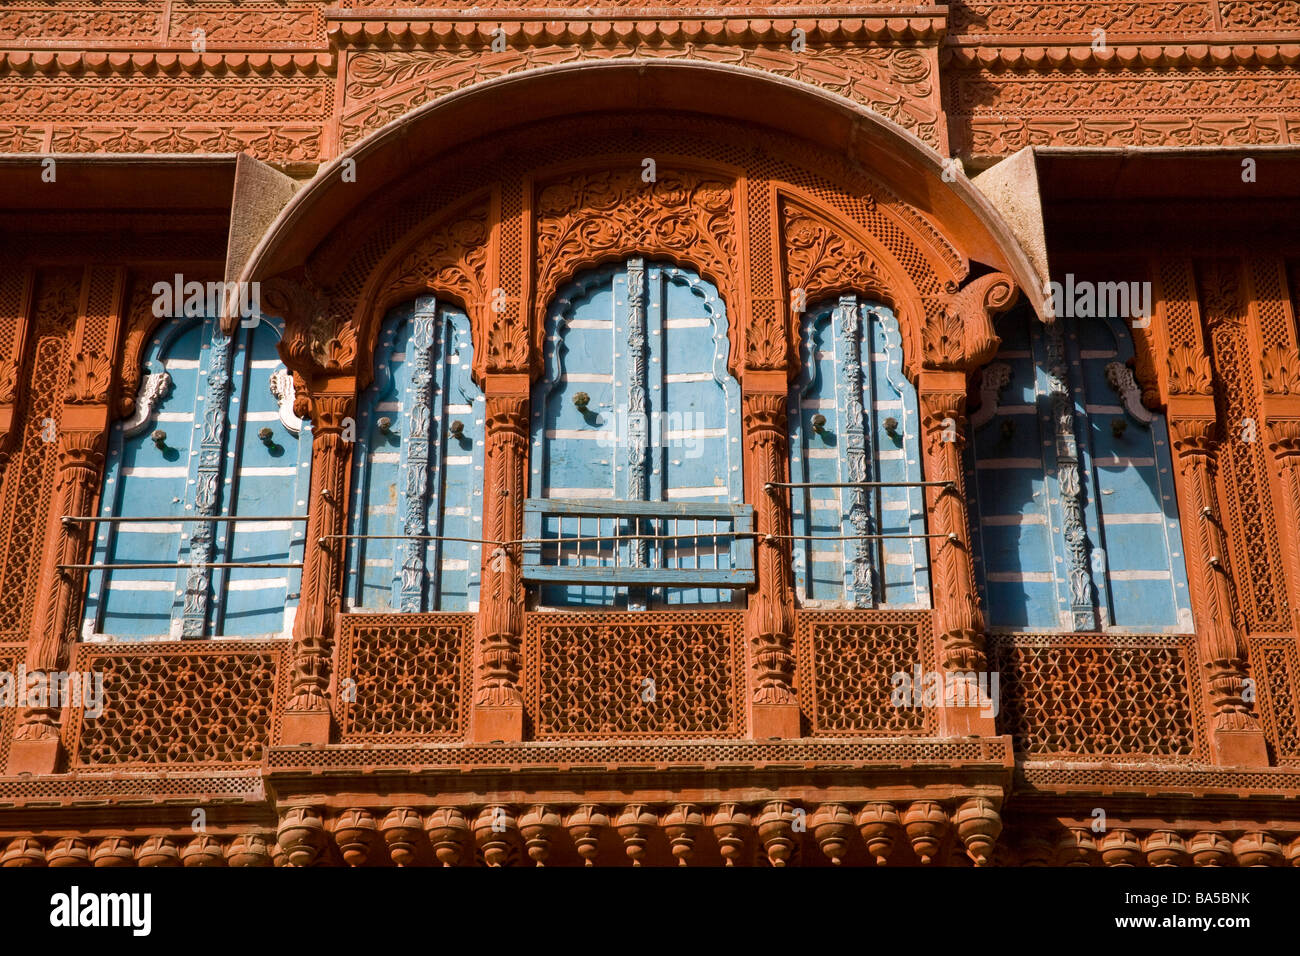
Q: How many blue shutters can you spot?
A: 10